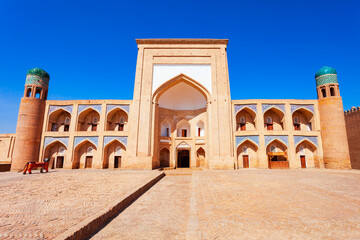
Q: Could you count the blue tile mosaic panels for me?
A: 12